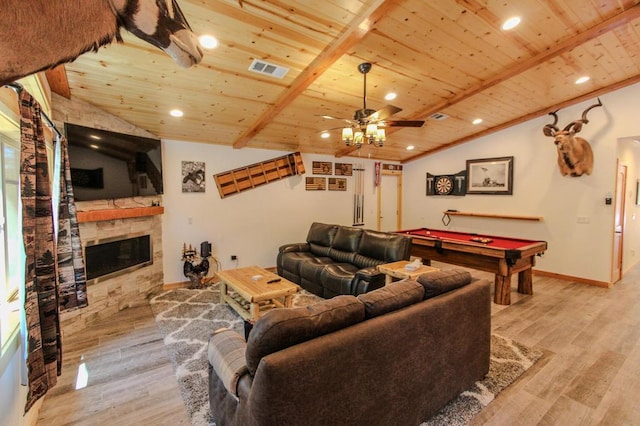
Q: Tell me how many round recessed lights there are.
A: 8